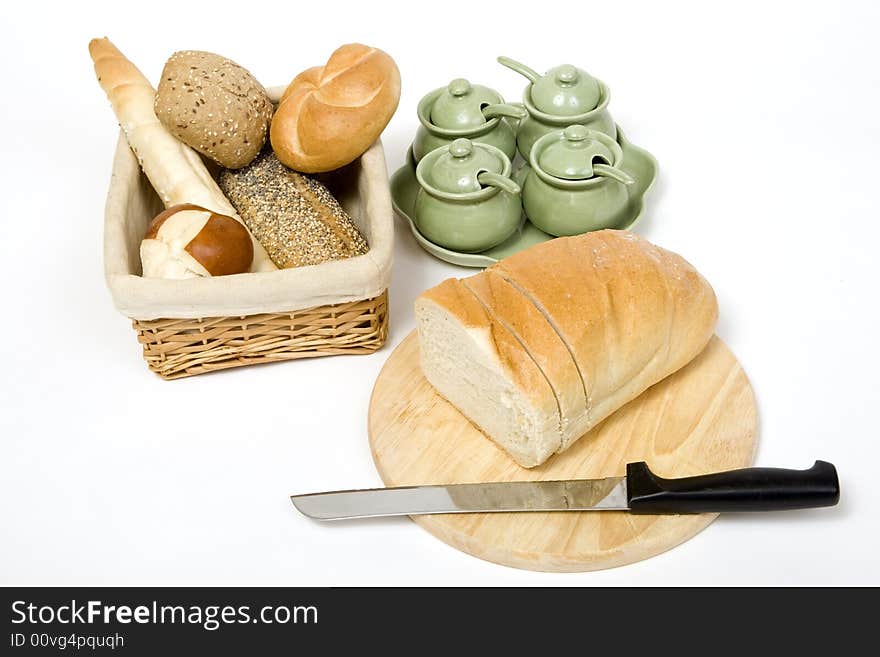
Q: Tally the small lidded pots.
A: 4